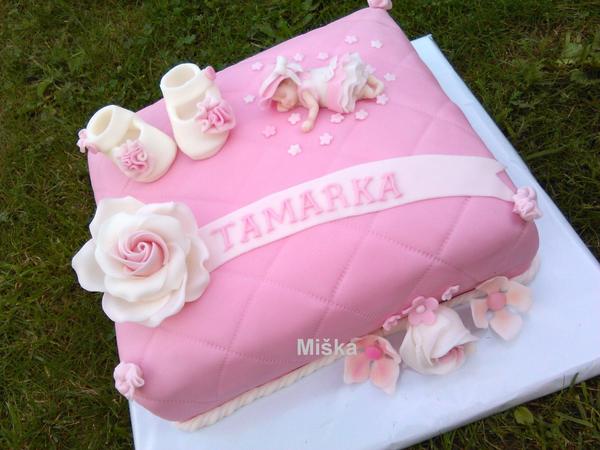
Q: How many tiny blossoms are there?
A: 15